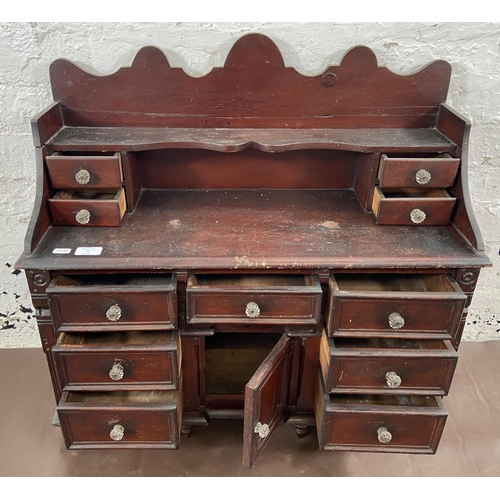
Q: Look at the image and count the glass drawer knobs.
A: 11